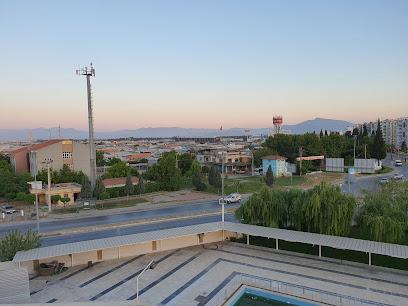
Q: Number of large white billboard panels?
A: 2